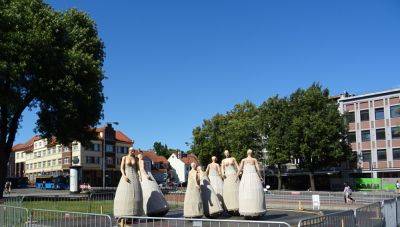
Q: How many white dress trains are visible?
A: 7